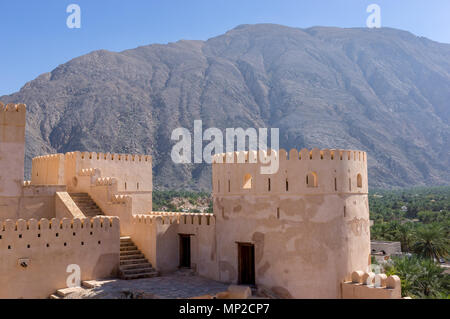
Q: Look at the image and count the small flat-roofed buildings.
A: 1